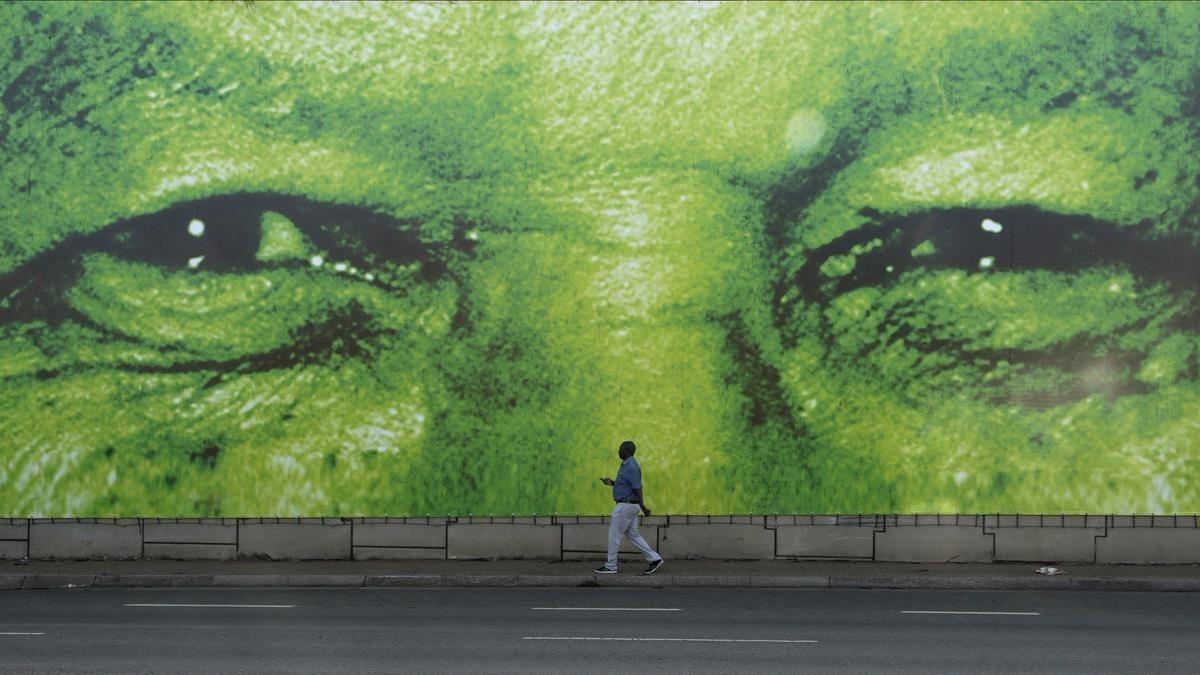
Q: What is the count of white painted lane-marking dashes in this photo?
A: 5